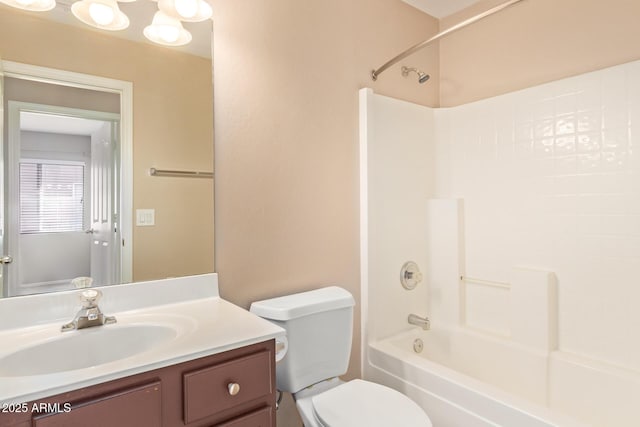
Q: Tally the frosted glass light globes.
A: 4